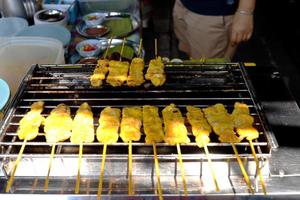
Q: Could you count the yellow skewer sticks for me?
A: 14